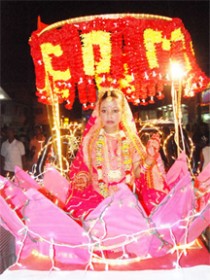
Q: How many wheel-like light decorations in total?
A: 2